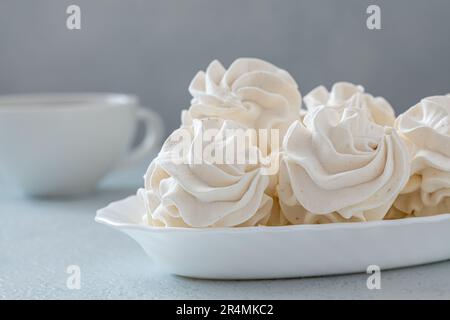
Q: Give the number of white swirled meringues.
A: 5